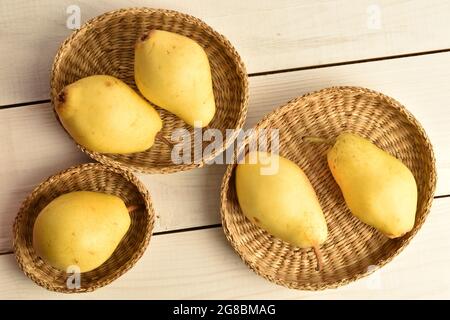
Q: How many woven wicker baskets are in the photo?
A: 3